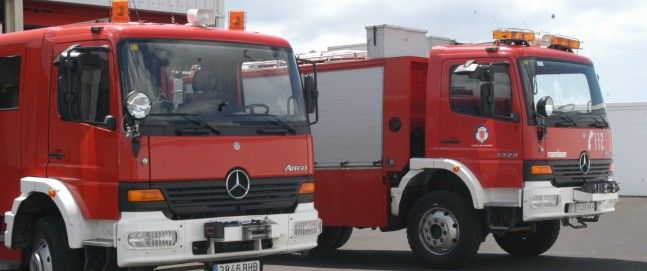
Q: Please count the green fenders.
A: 0